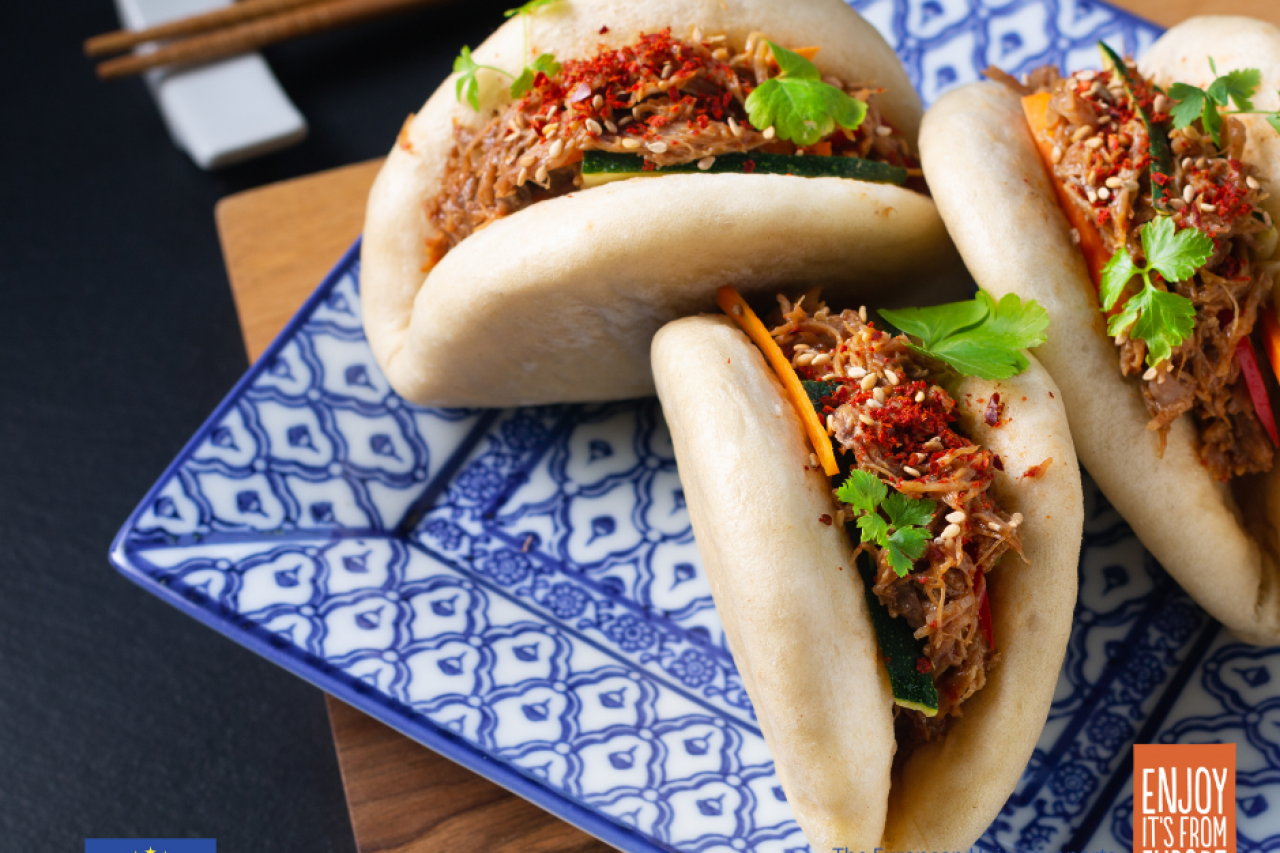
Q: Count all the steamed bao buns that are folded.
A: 3